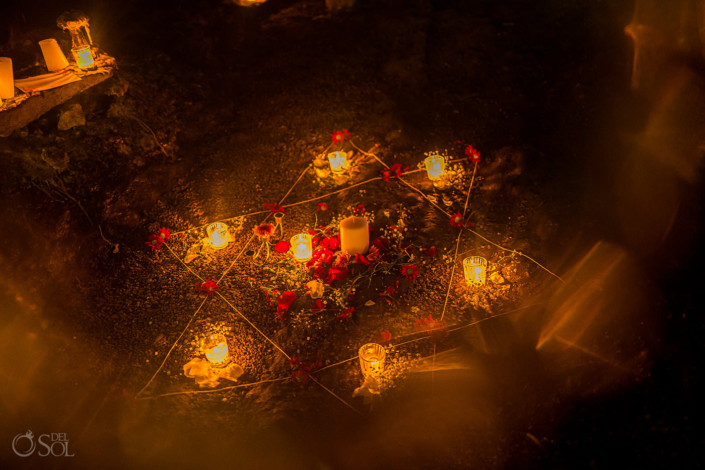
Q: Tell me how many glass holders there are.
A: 8